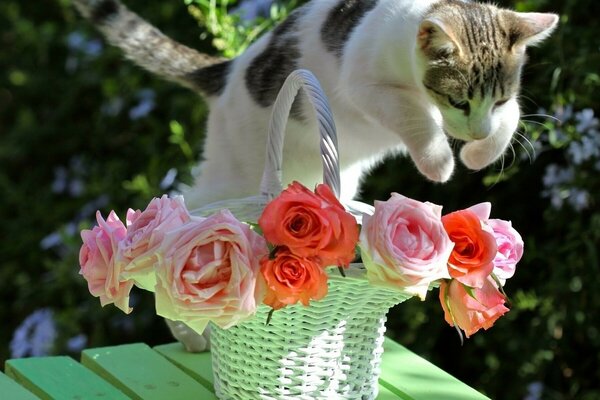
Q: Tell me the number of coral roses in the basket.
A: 4